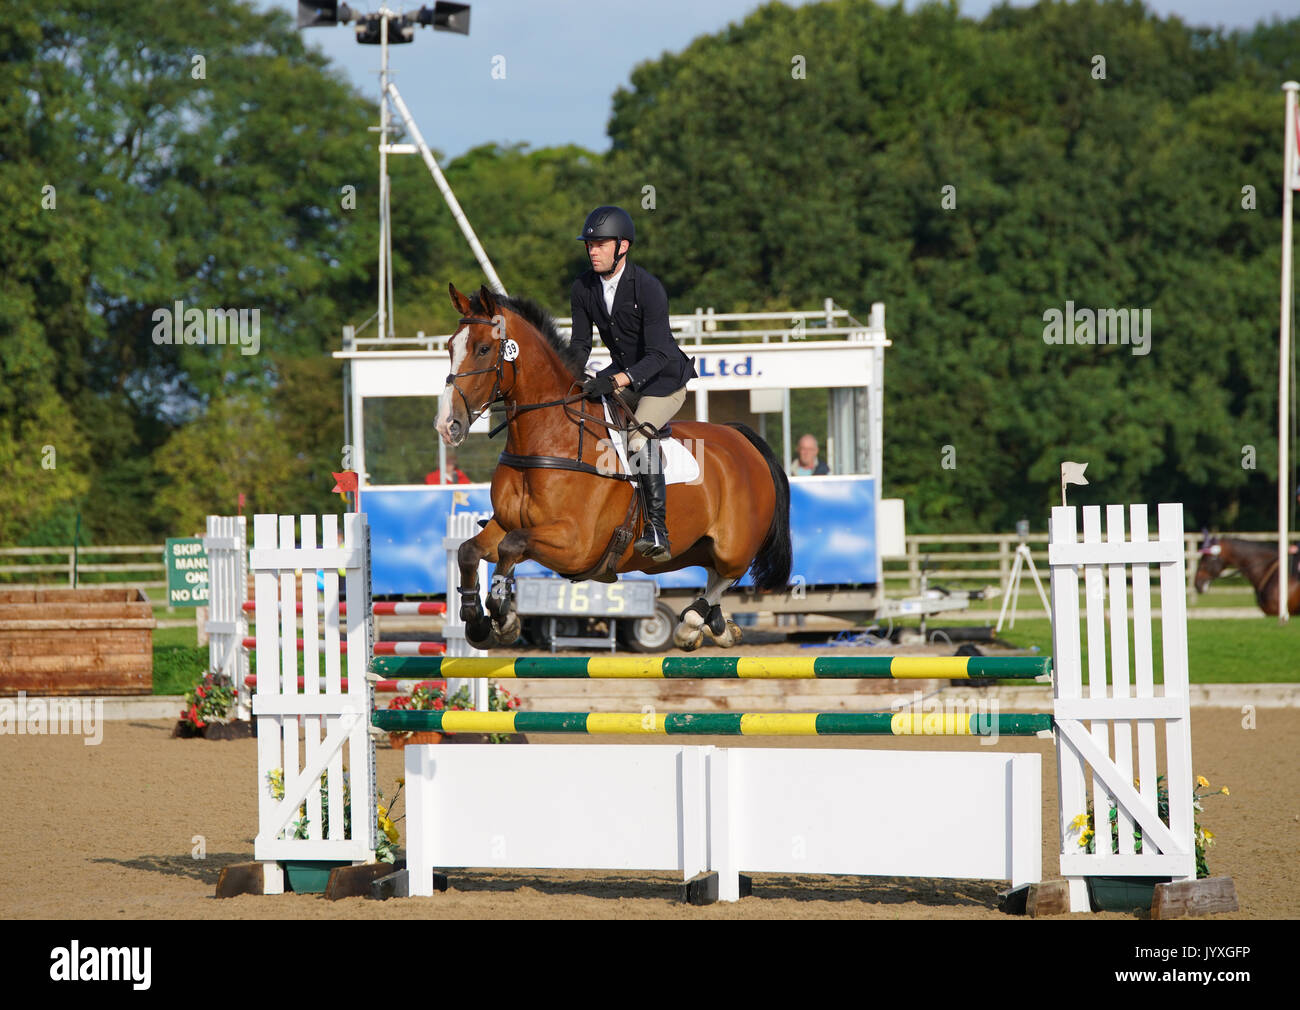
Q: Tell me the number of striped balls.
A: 0